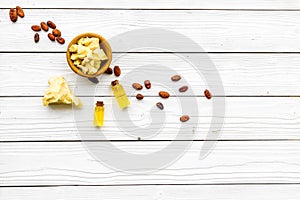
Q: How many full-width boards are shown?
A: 4